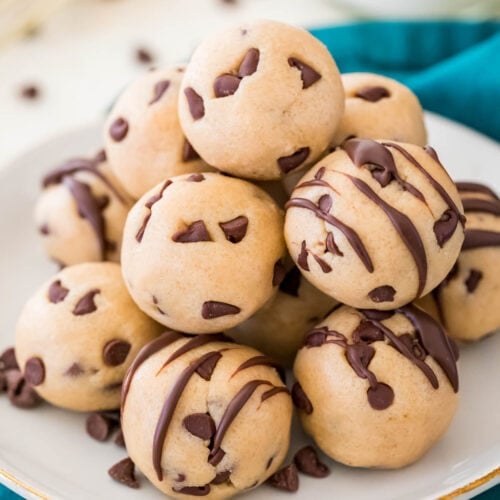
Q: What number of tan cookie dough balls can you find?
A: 11